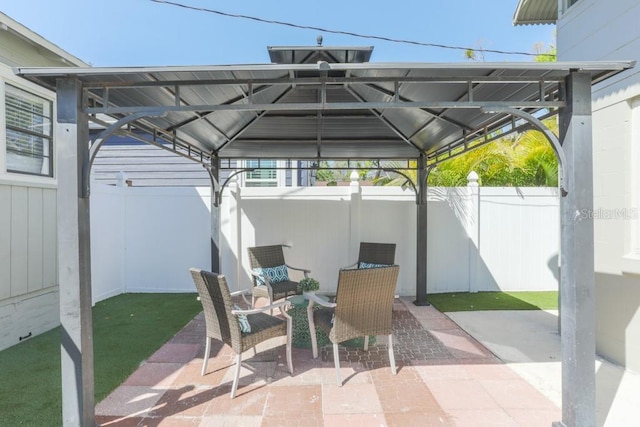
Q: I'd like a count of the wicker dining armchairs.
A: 4